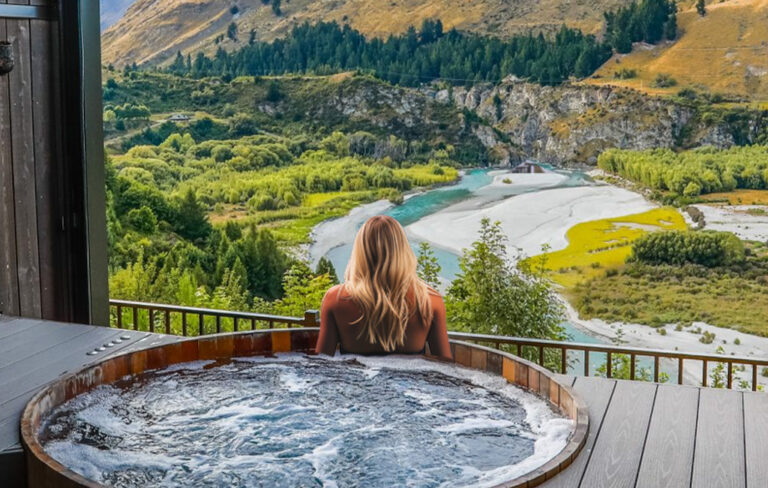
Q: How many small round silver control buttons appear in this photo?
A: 5